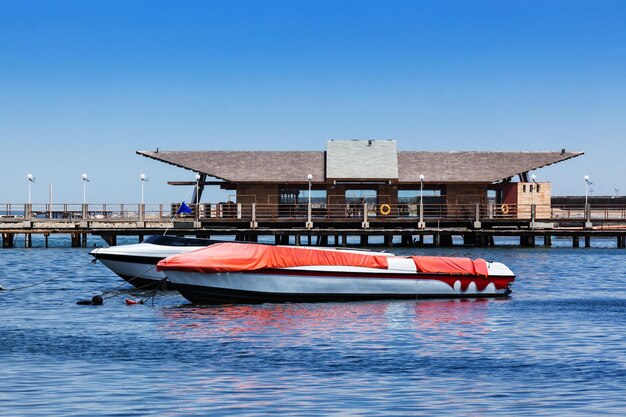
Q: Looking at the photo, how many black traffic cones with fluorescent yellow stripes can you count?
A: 0